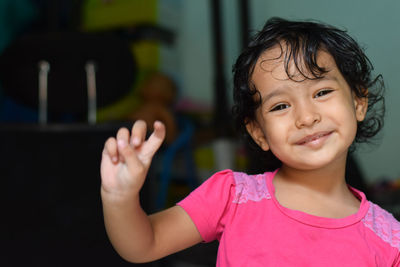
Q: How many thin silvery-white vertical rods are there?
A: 2